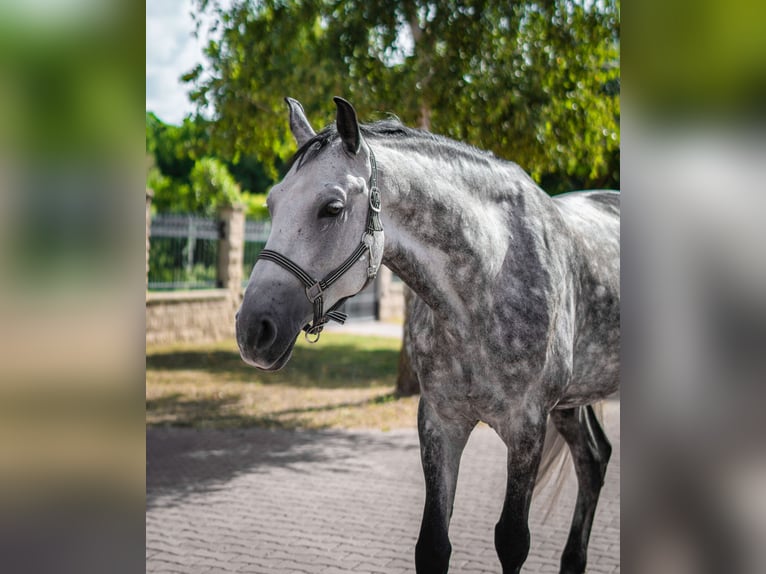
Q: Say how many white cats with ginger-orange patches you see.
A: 0